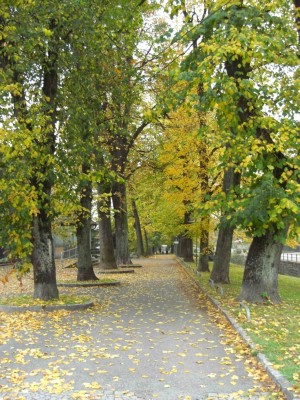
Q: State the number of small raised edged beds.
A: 4